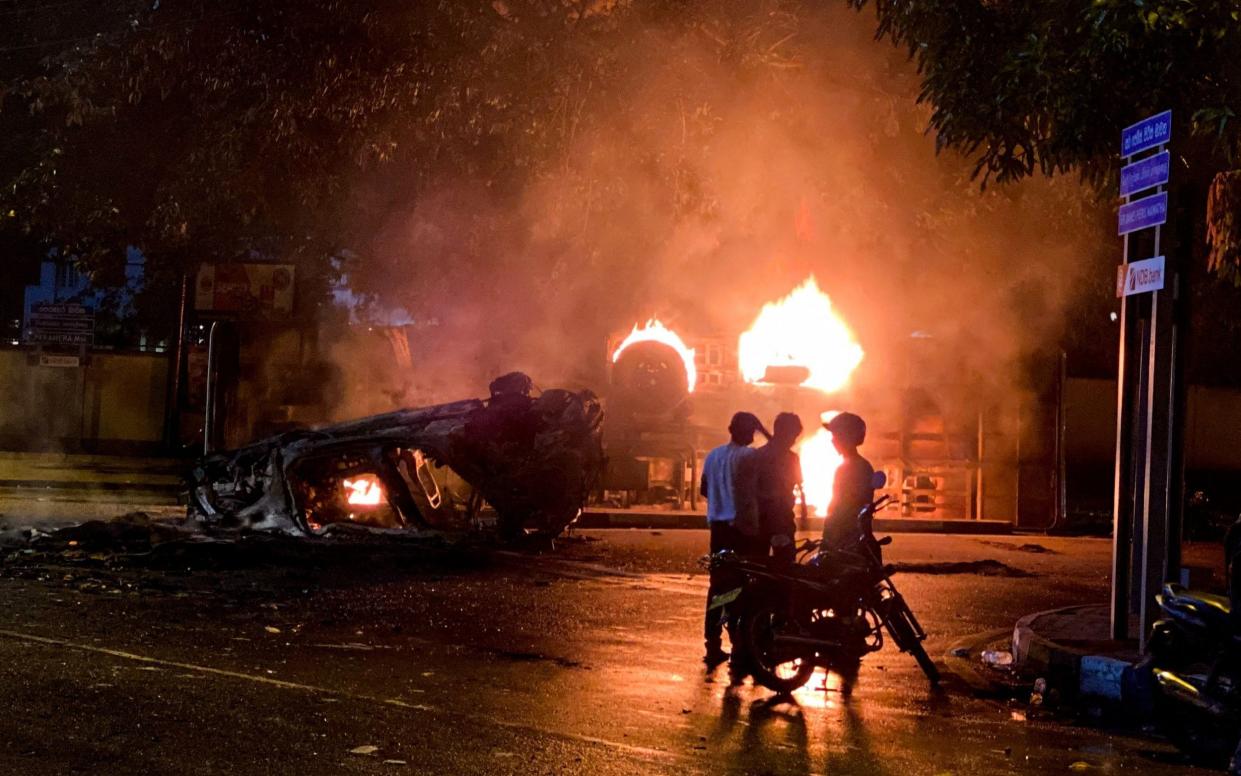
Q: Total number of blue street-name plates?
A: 3